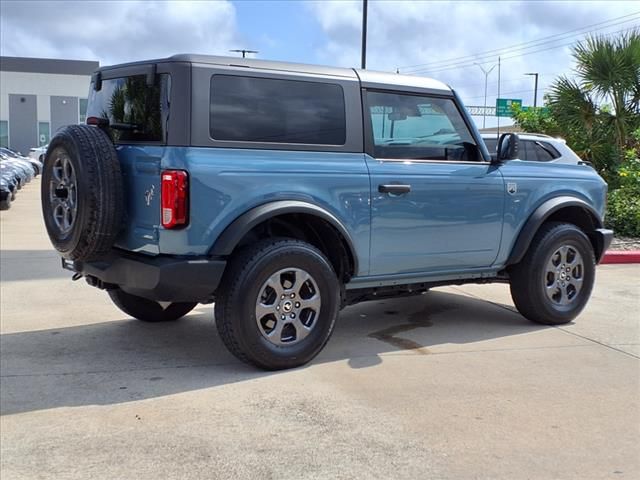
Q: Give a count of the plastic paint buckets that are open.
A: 0